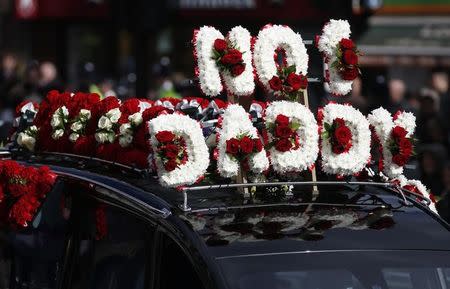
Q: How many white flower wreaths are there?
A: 8